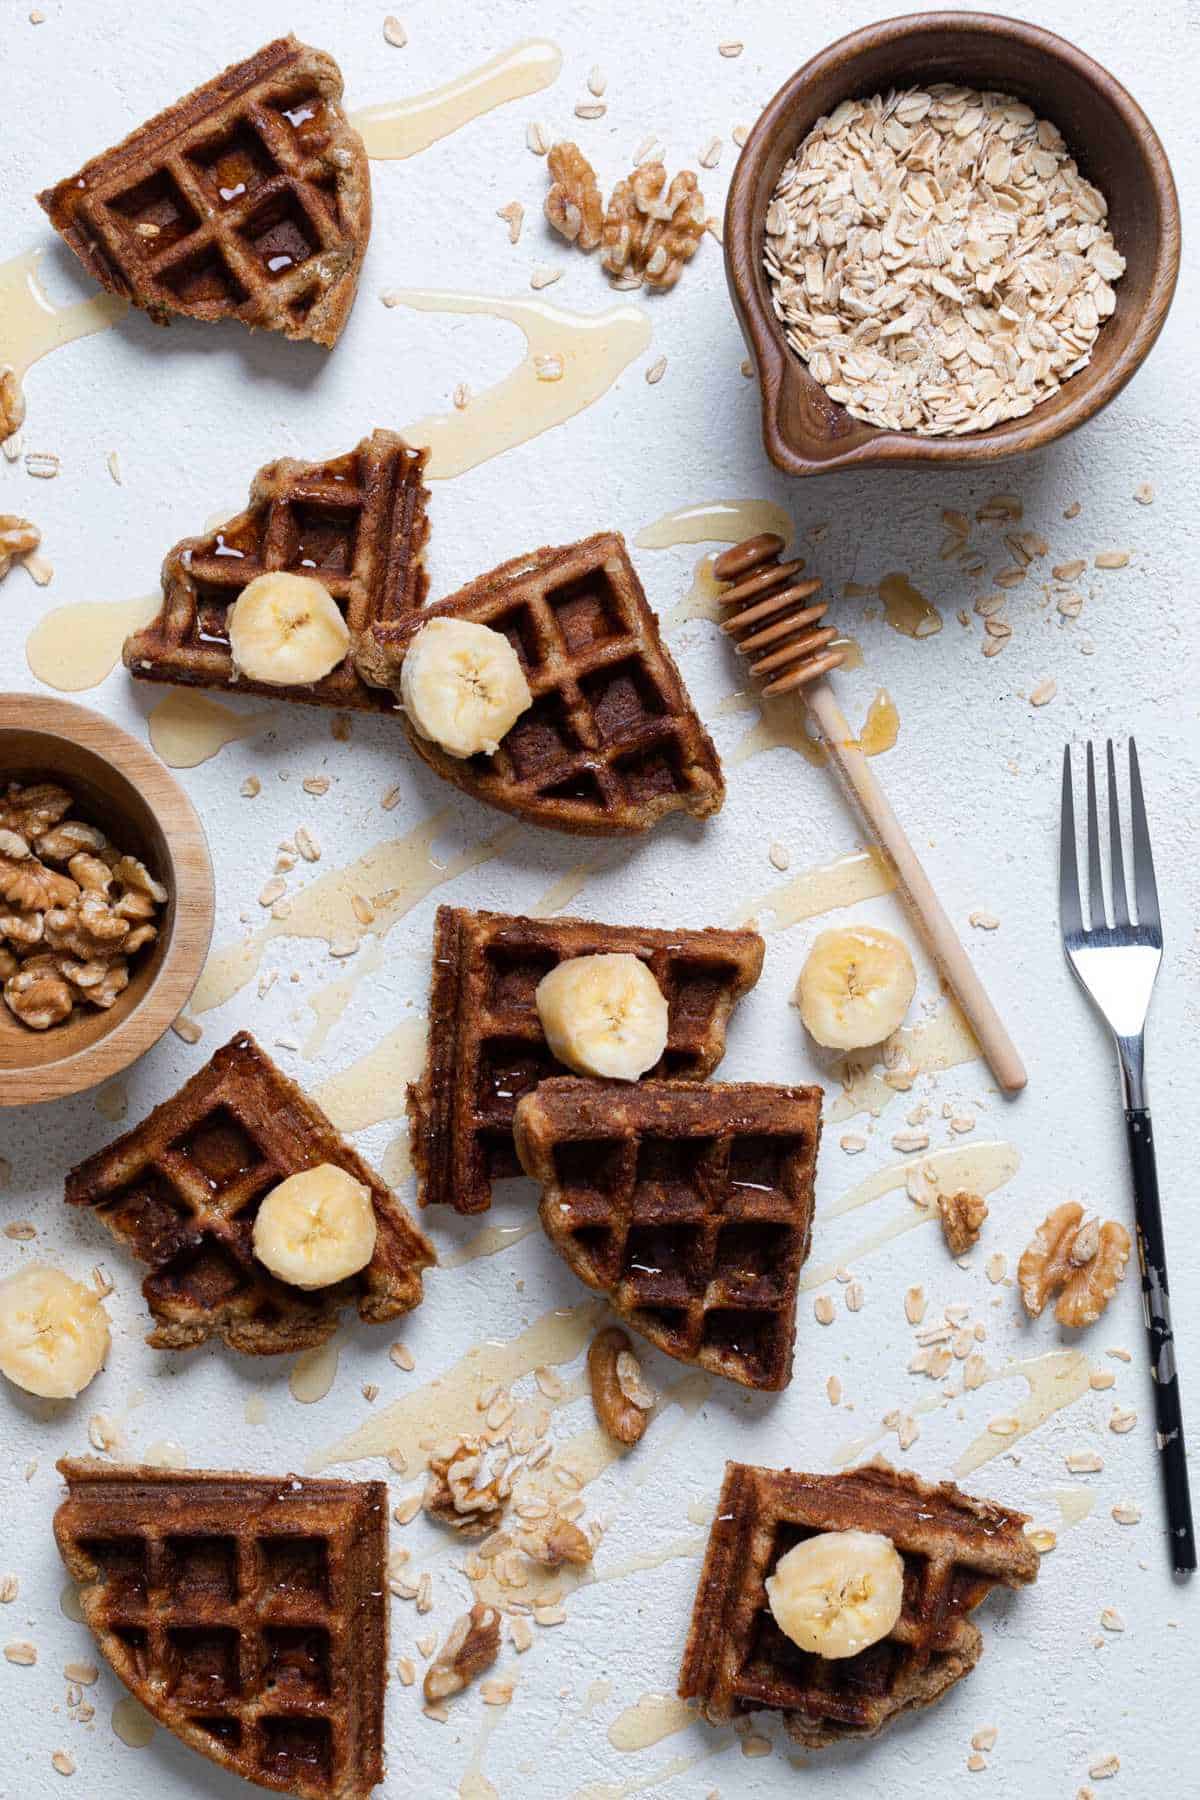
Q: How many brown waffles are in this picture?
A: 8